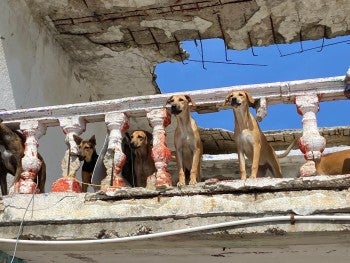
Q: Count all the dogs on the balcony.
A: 6